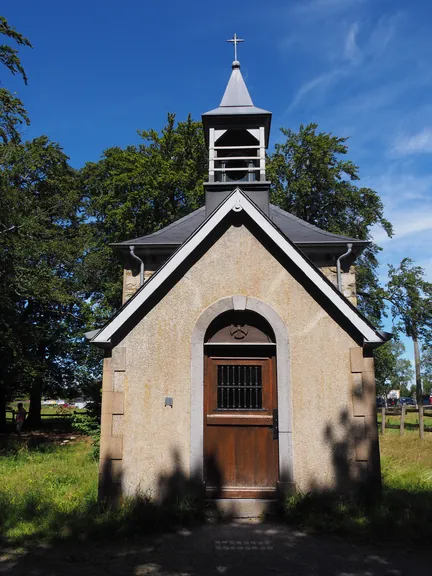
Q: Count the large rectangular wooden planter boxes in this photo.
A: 0